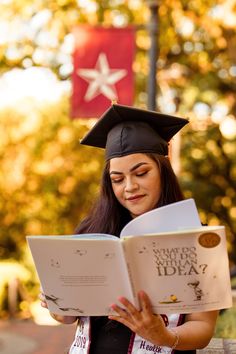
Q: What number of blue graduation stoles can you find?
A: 0